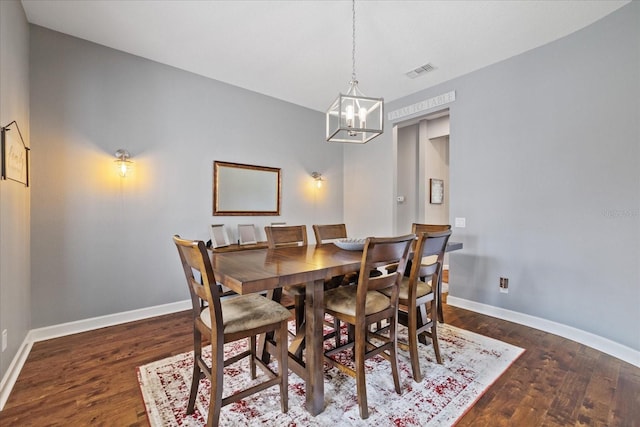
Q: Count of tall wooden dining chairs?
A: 6